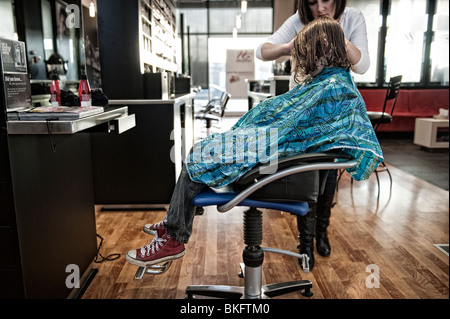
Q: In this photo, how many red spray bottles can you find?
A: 2